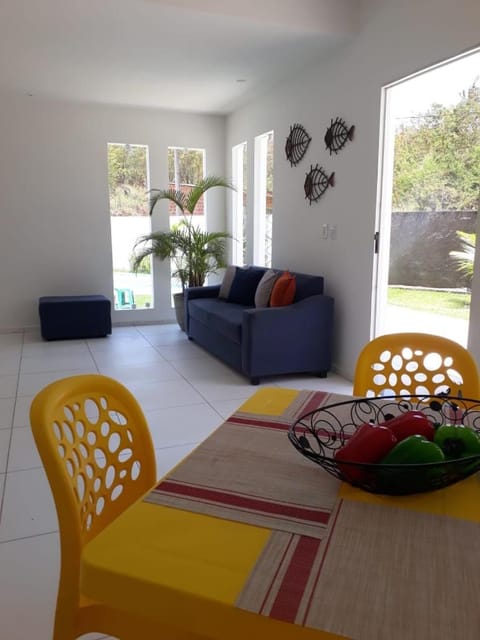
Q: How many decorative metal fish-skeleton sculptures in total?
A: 3